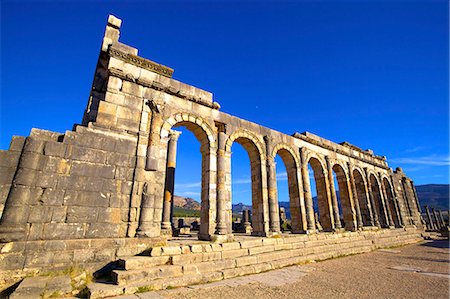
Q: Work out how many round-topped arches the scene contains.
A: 8